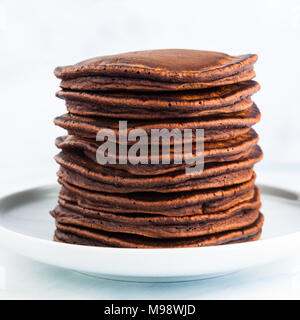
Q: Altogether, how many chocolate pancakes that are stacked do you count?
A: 8